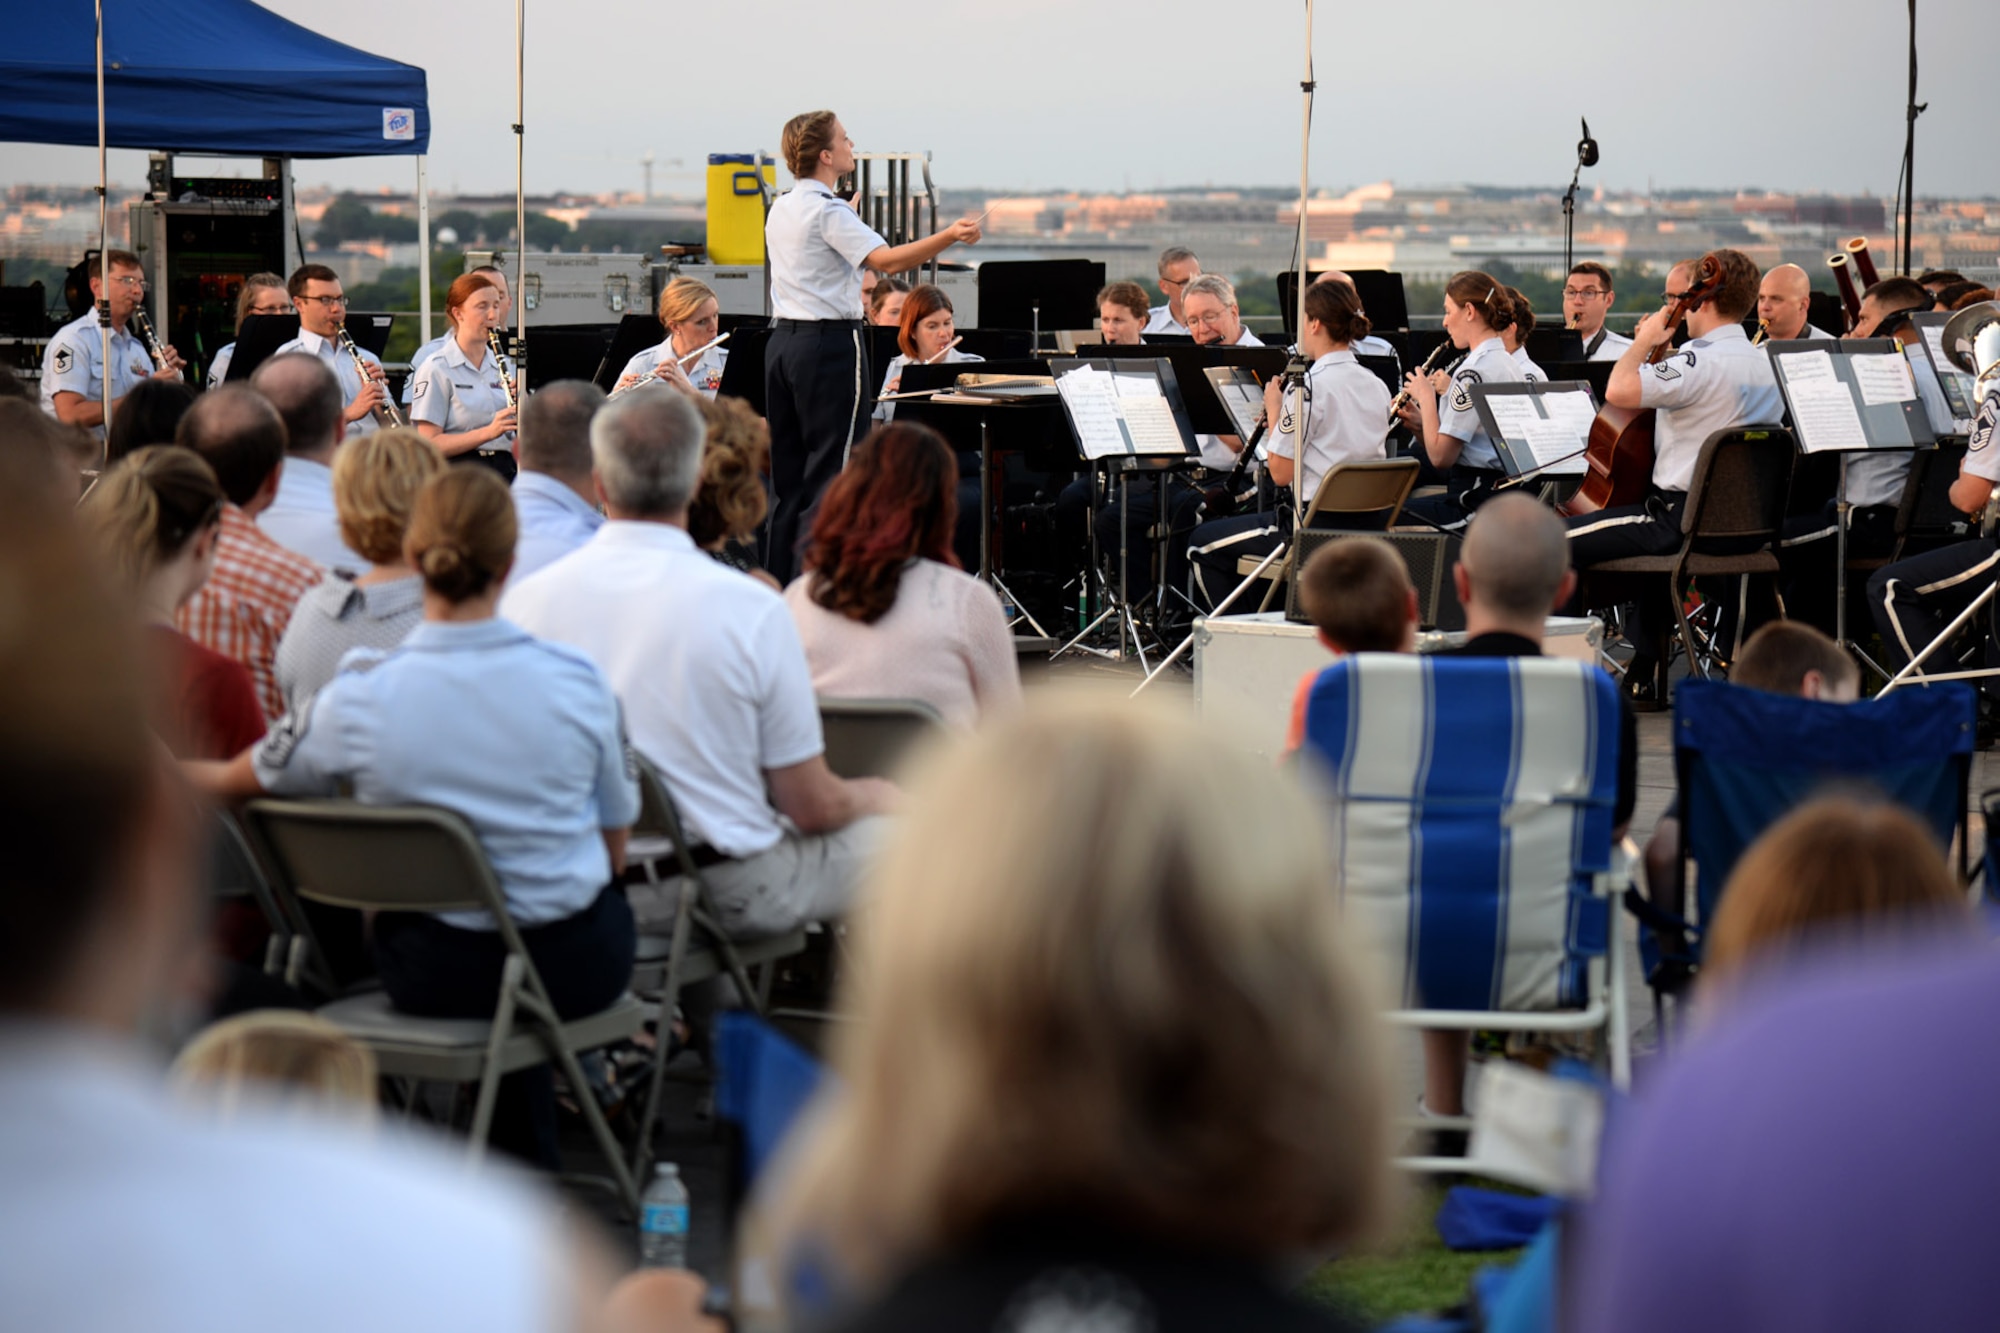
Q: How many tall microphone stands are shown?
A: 5